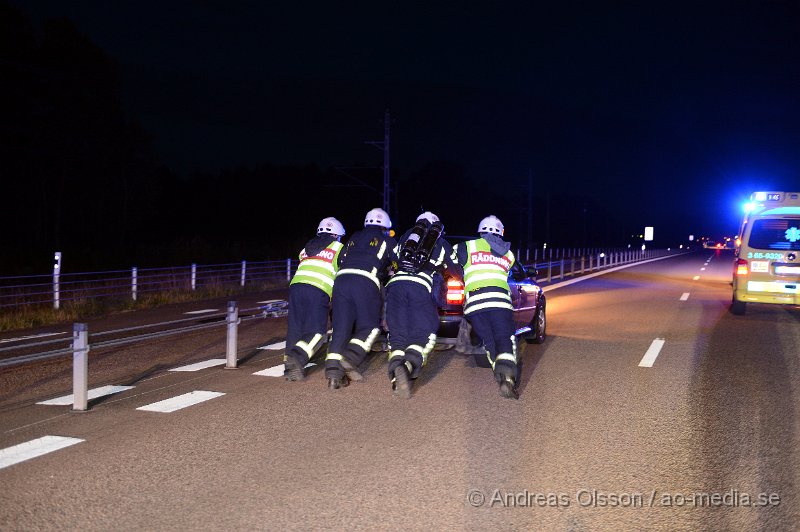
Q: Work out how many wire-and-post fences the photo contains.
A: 2